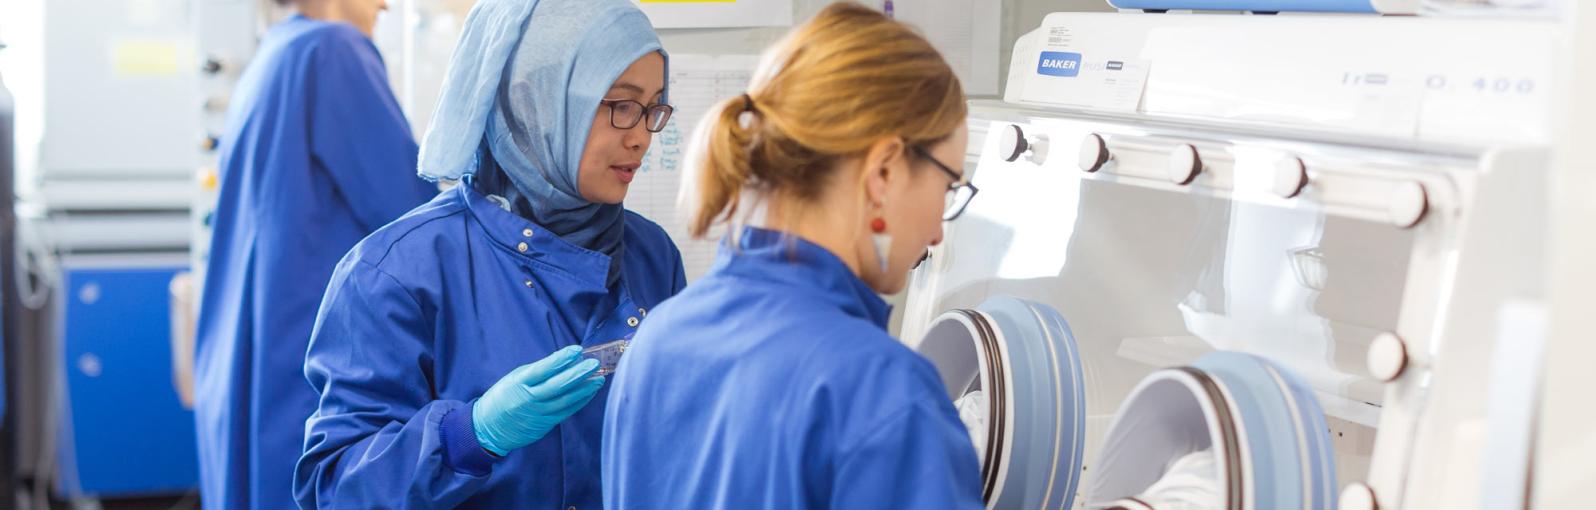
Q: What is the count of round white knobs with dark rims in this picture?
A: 7